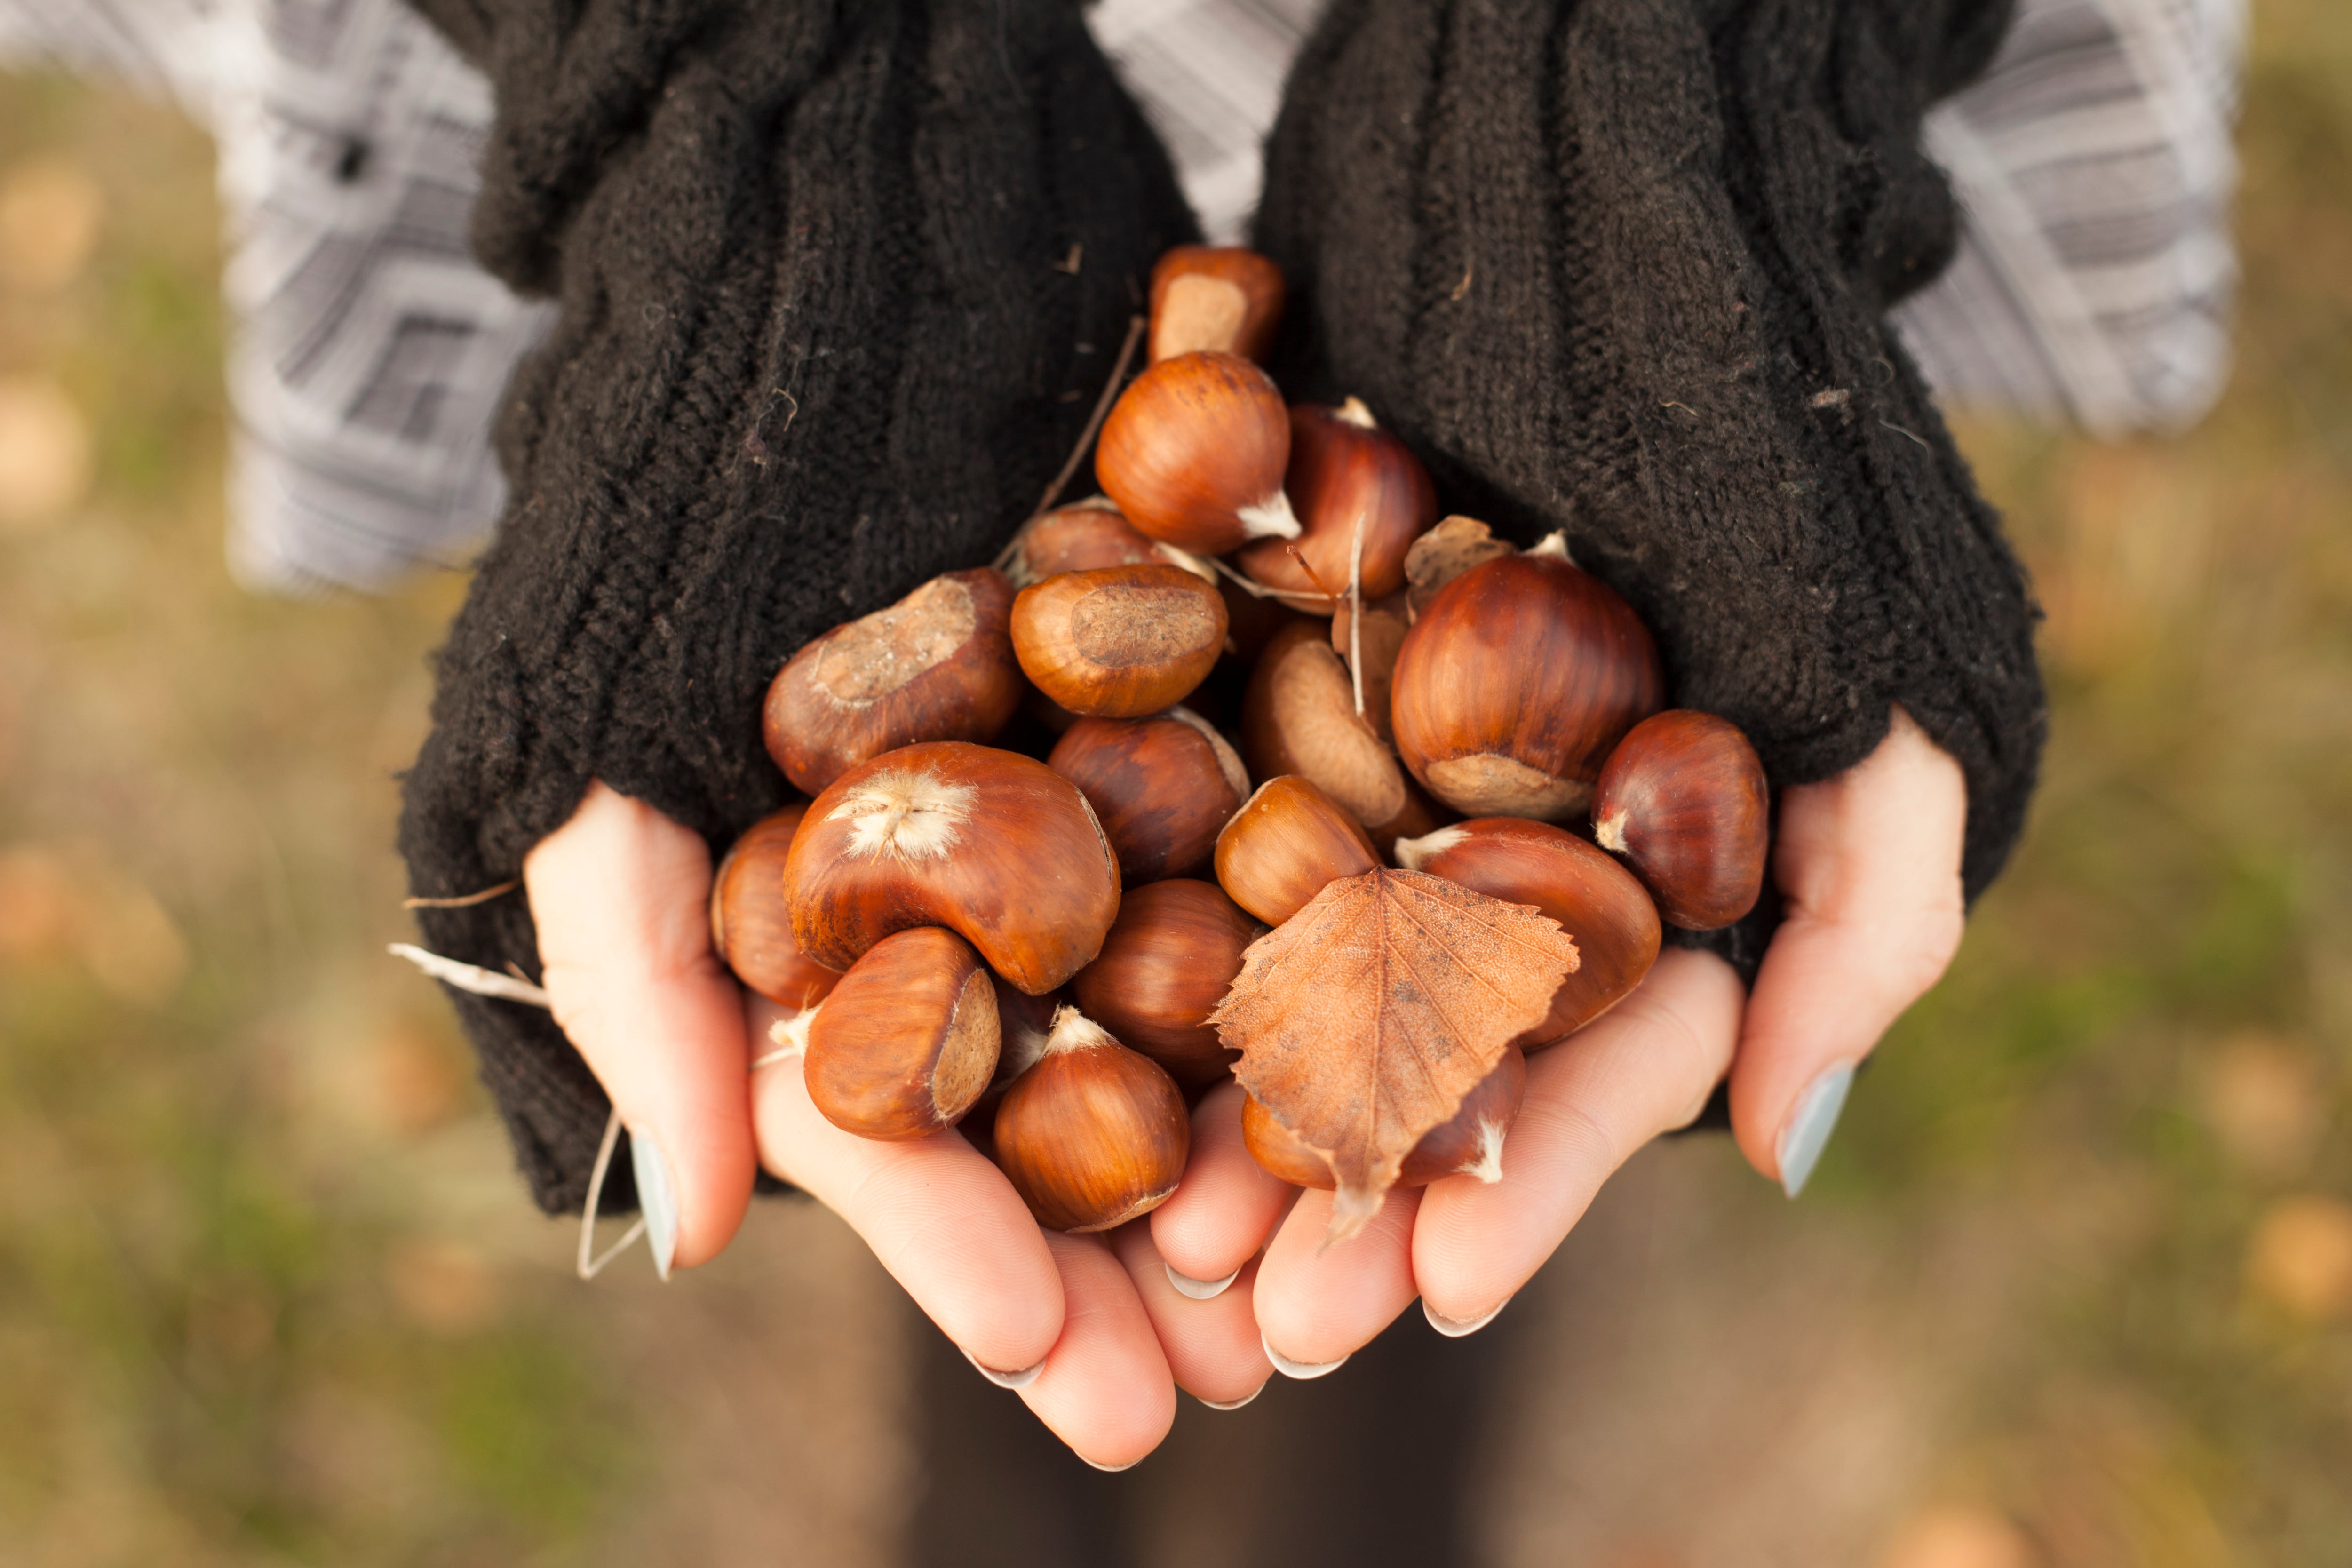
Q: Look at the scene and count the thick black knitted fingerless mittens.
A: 2